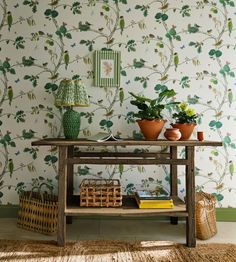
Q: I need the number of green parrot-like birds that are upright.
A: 11